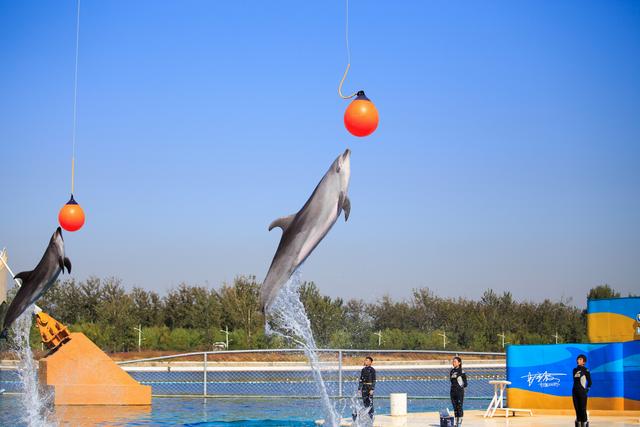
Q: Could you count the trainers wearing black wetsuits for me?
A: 3